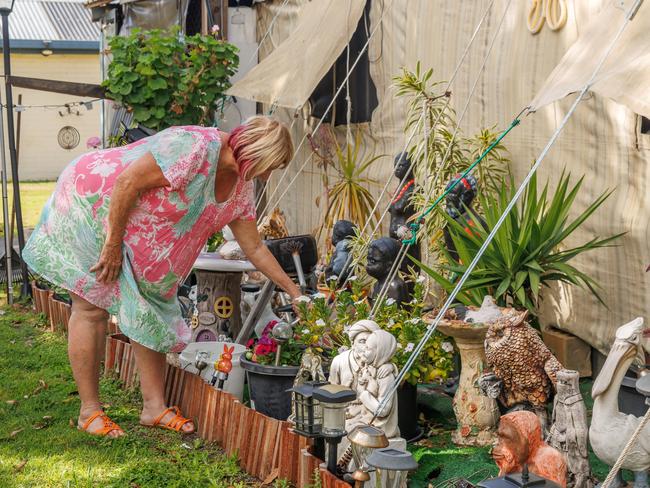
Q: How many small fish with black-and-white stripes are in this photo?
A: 0